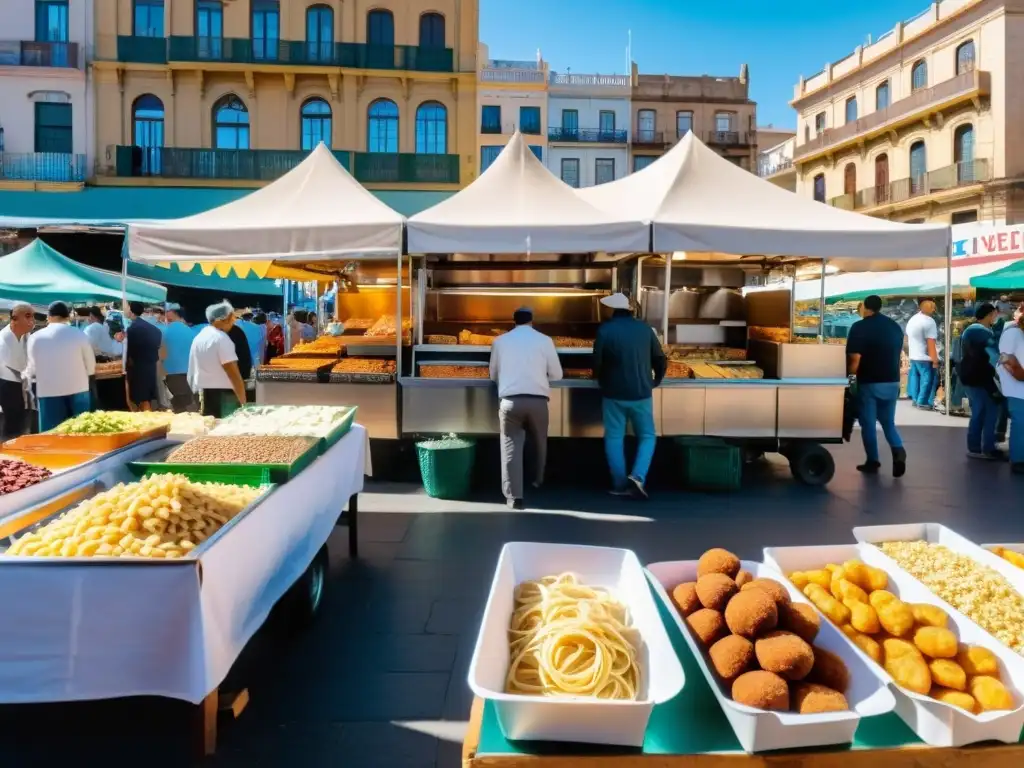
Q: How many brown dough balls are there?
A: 13